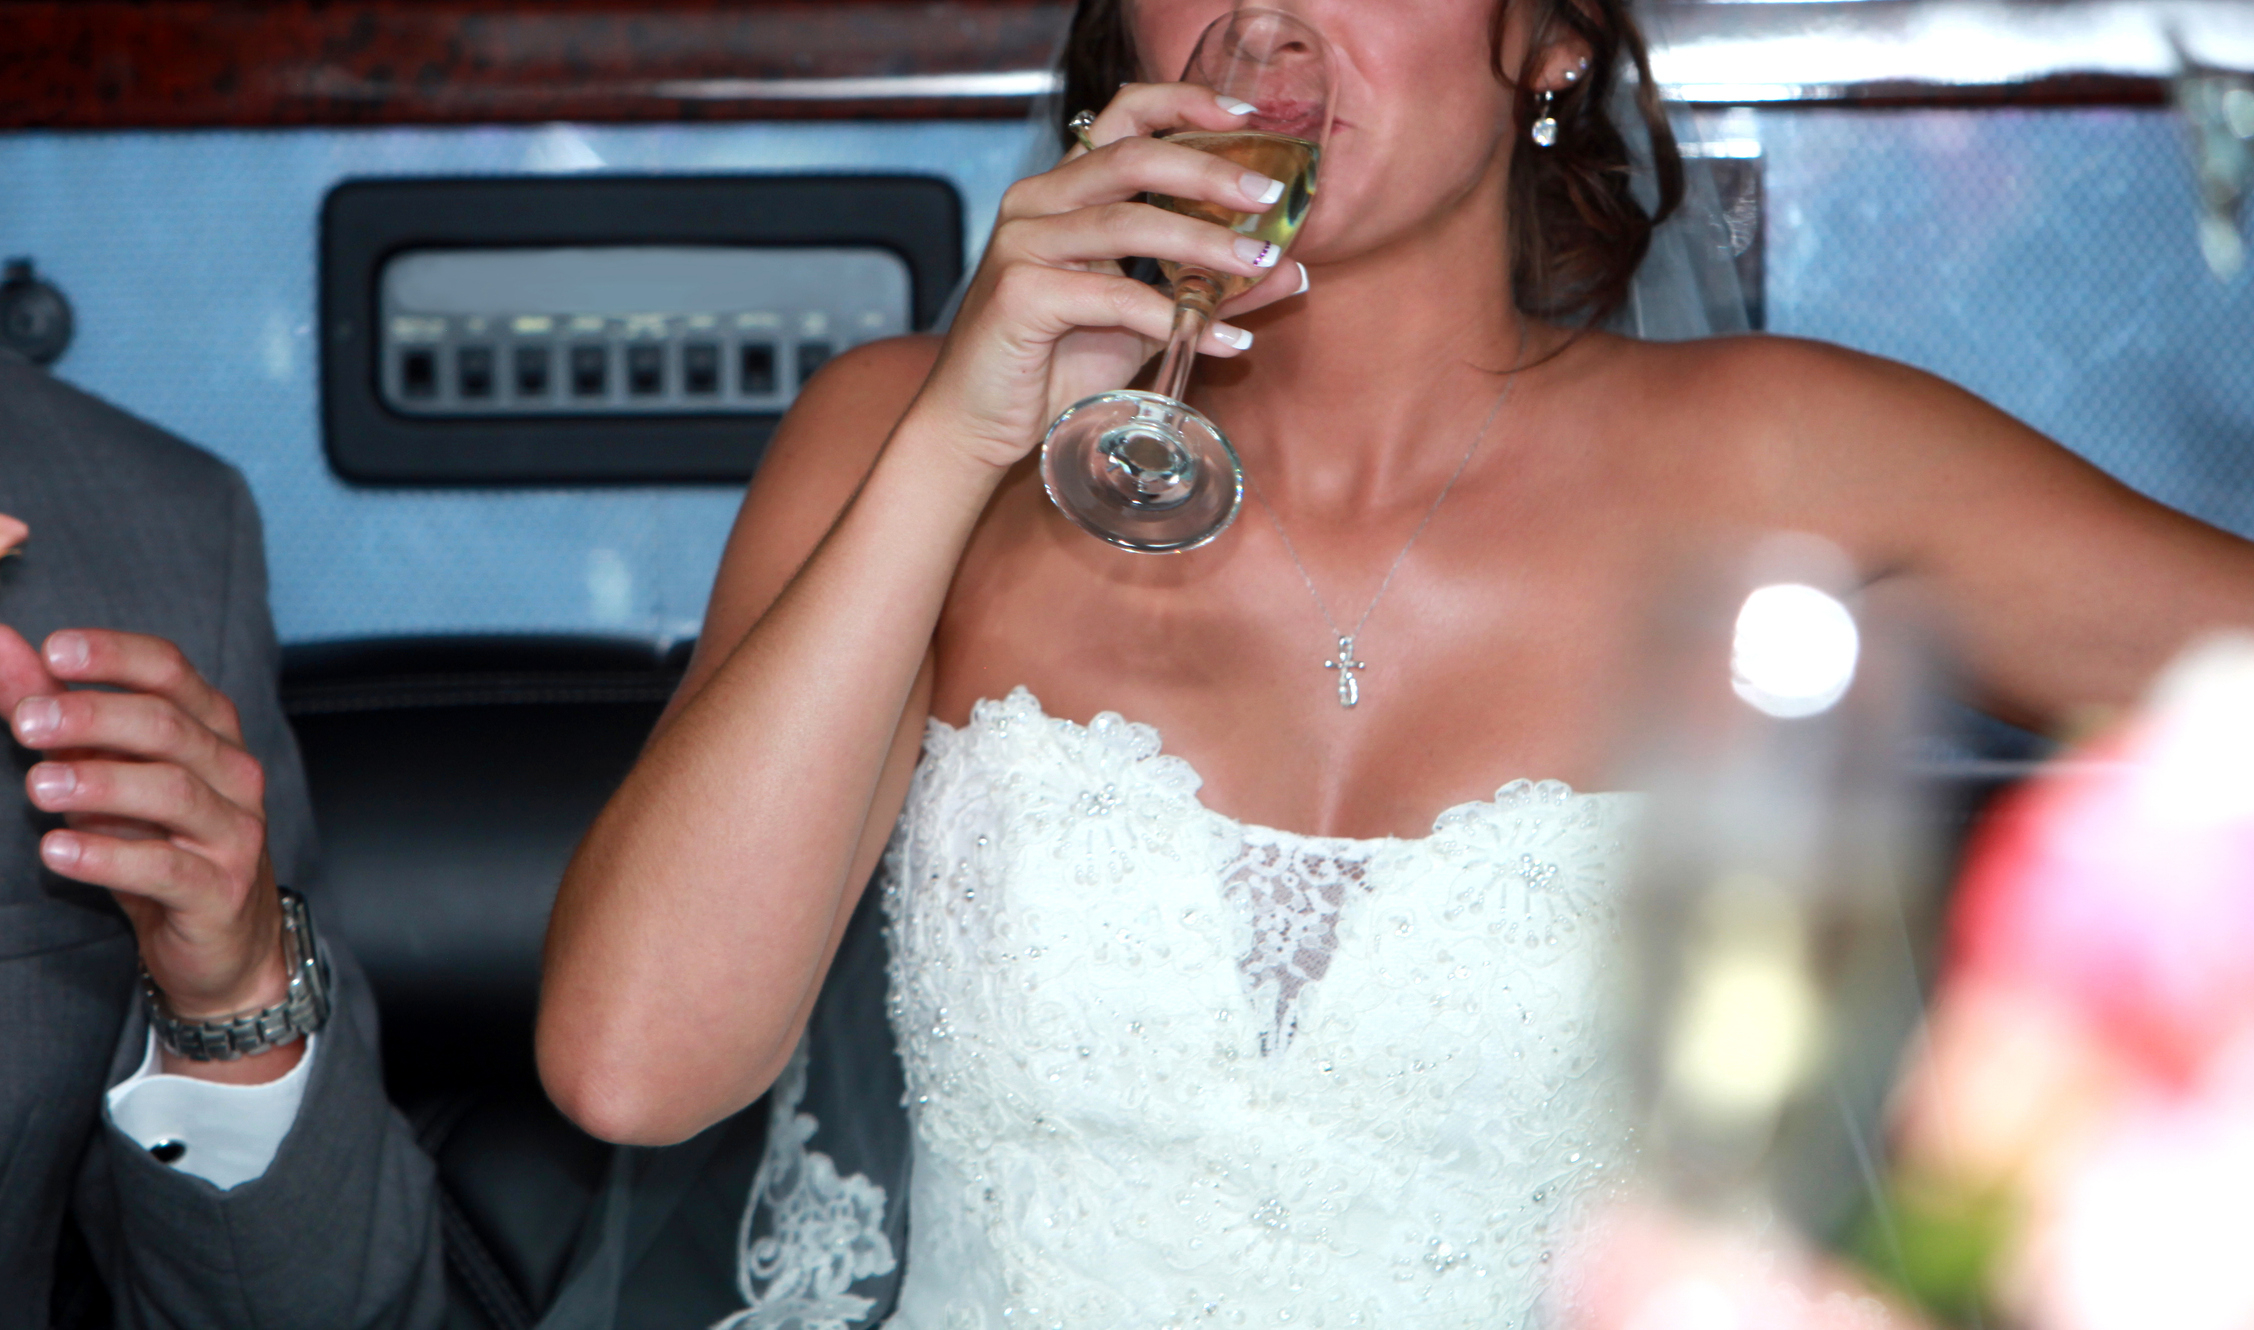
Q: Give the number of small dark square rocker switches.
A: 8